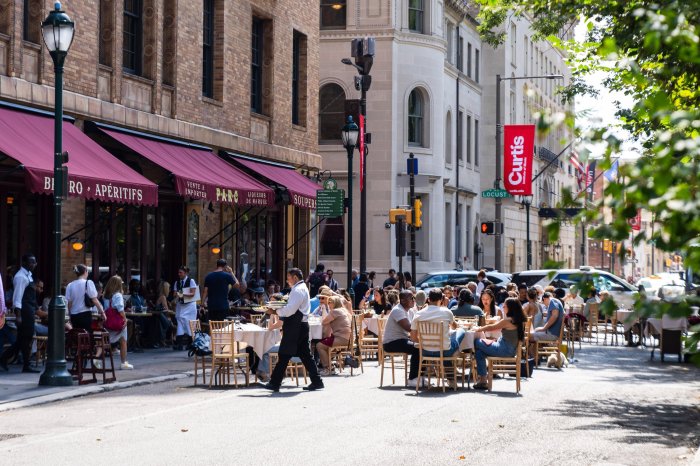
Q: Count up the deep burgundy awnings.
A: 3